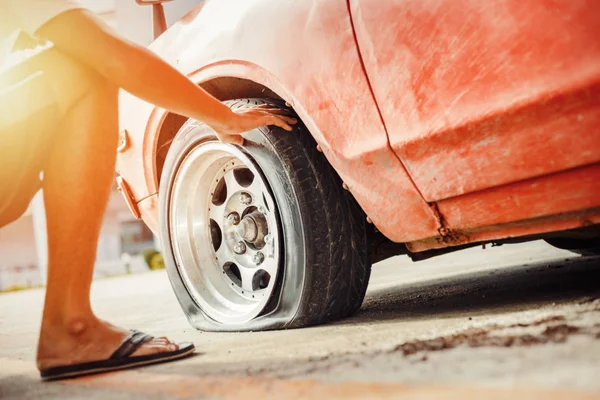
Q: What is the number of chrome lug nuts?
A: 6